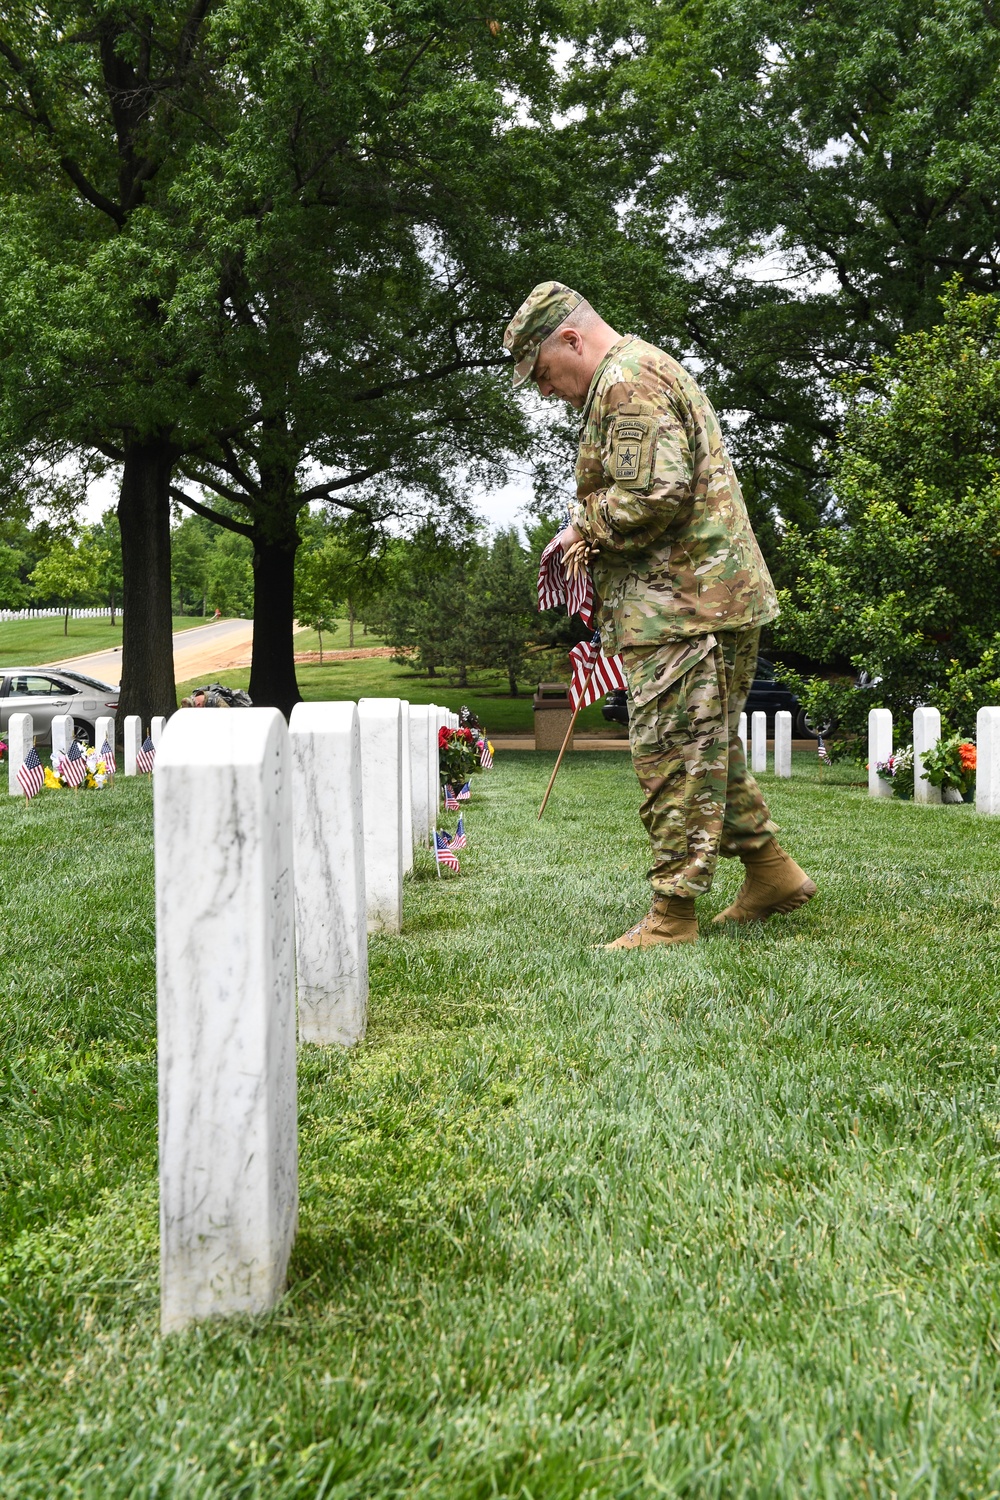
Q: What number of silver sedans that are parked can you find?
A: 1